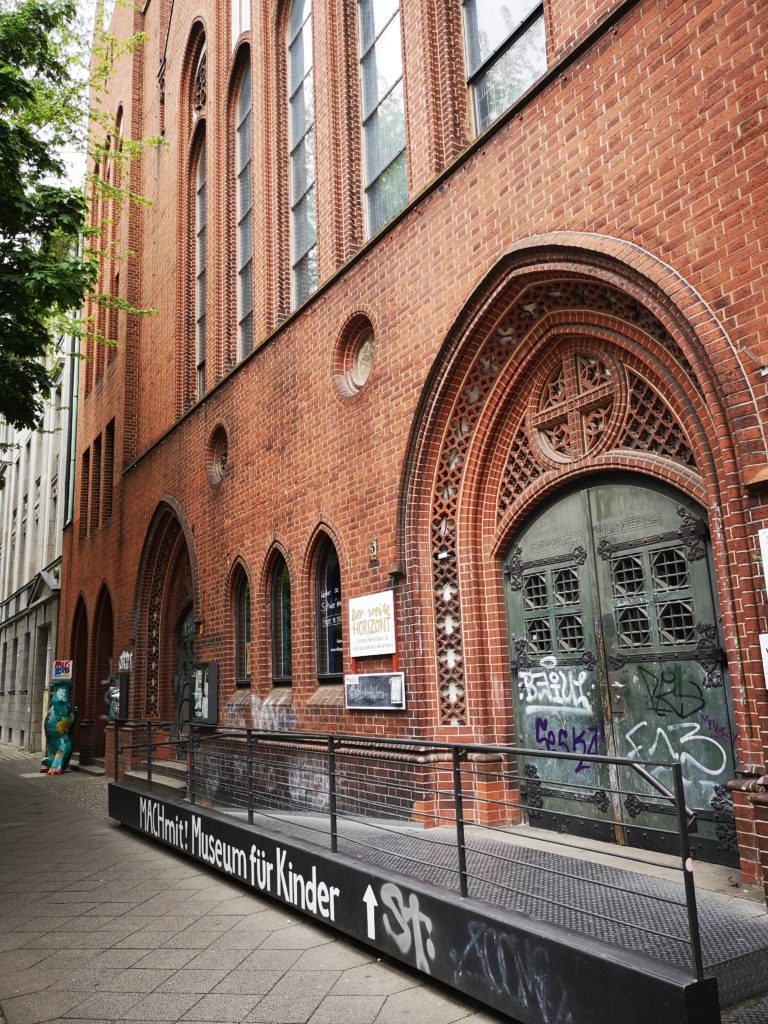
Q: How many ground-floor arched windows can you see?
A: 3